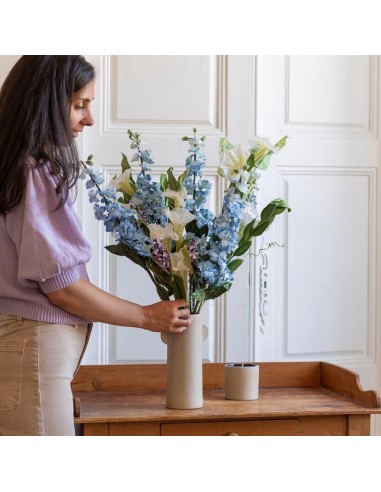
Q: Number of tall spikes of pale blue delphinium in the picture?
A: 4